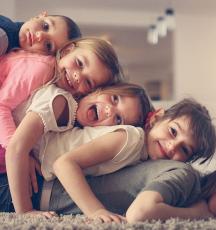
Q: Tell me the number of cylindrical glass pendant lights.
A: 3